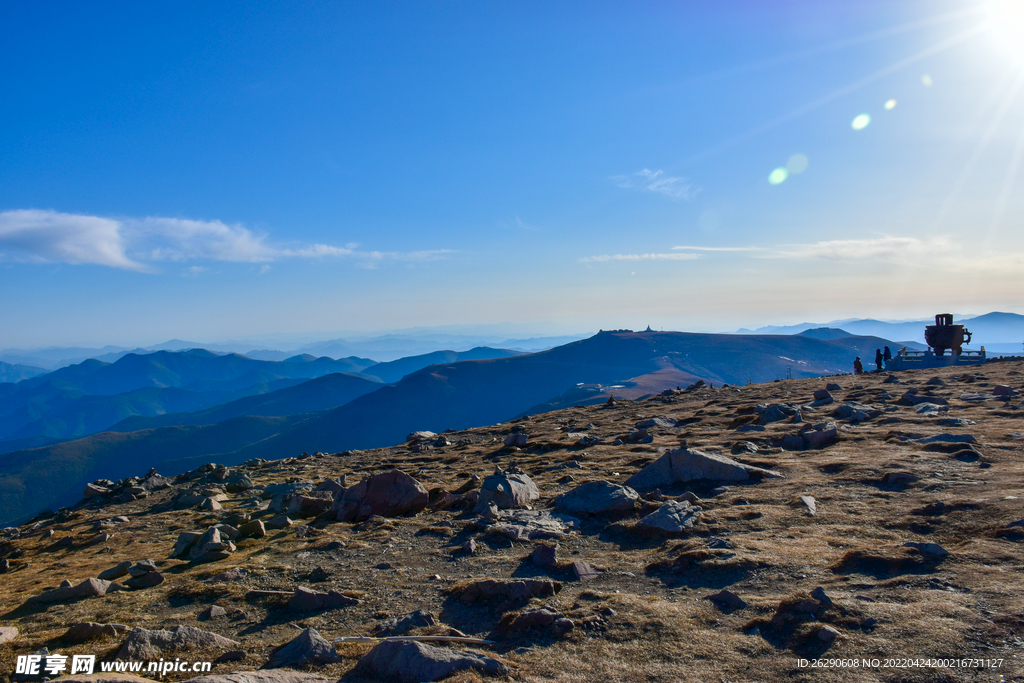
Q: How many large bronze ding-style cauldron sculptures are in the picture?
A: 1